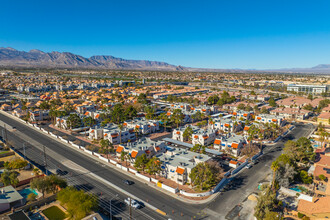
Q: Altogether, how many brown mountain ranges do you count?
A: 1